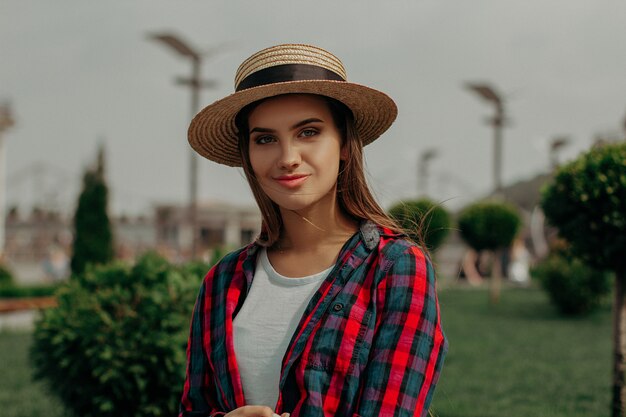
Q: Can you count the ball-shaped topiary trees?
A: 3